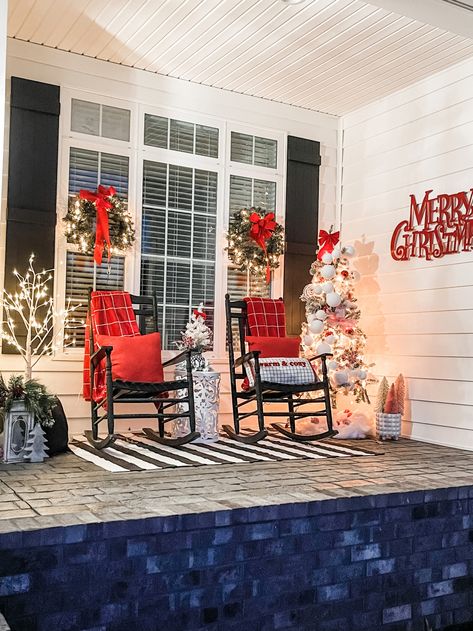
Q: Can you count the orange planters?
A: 0